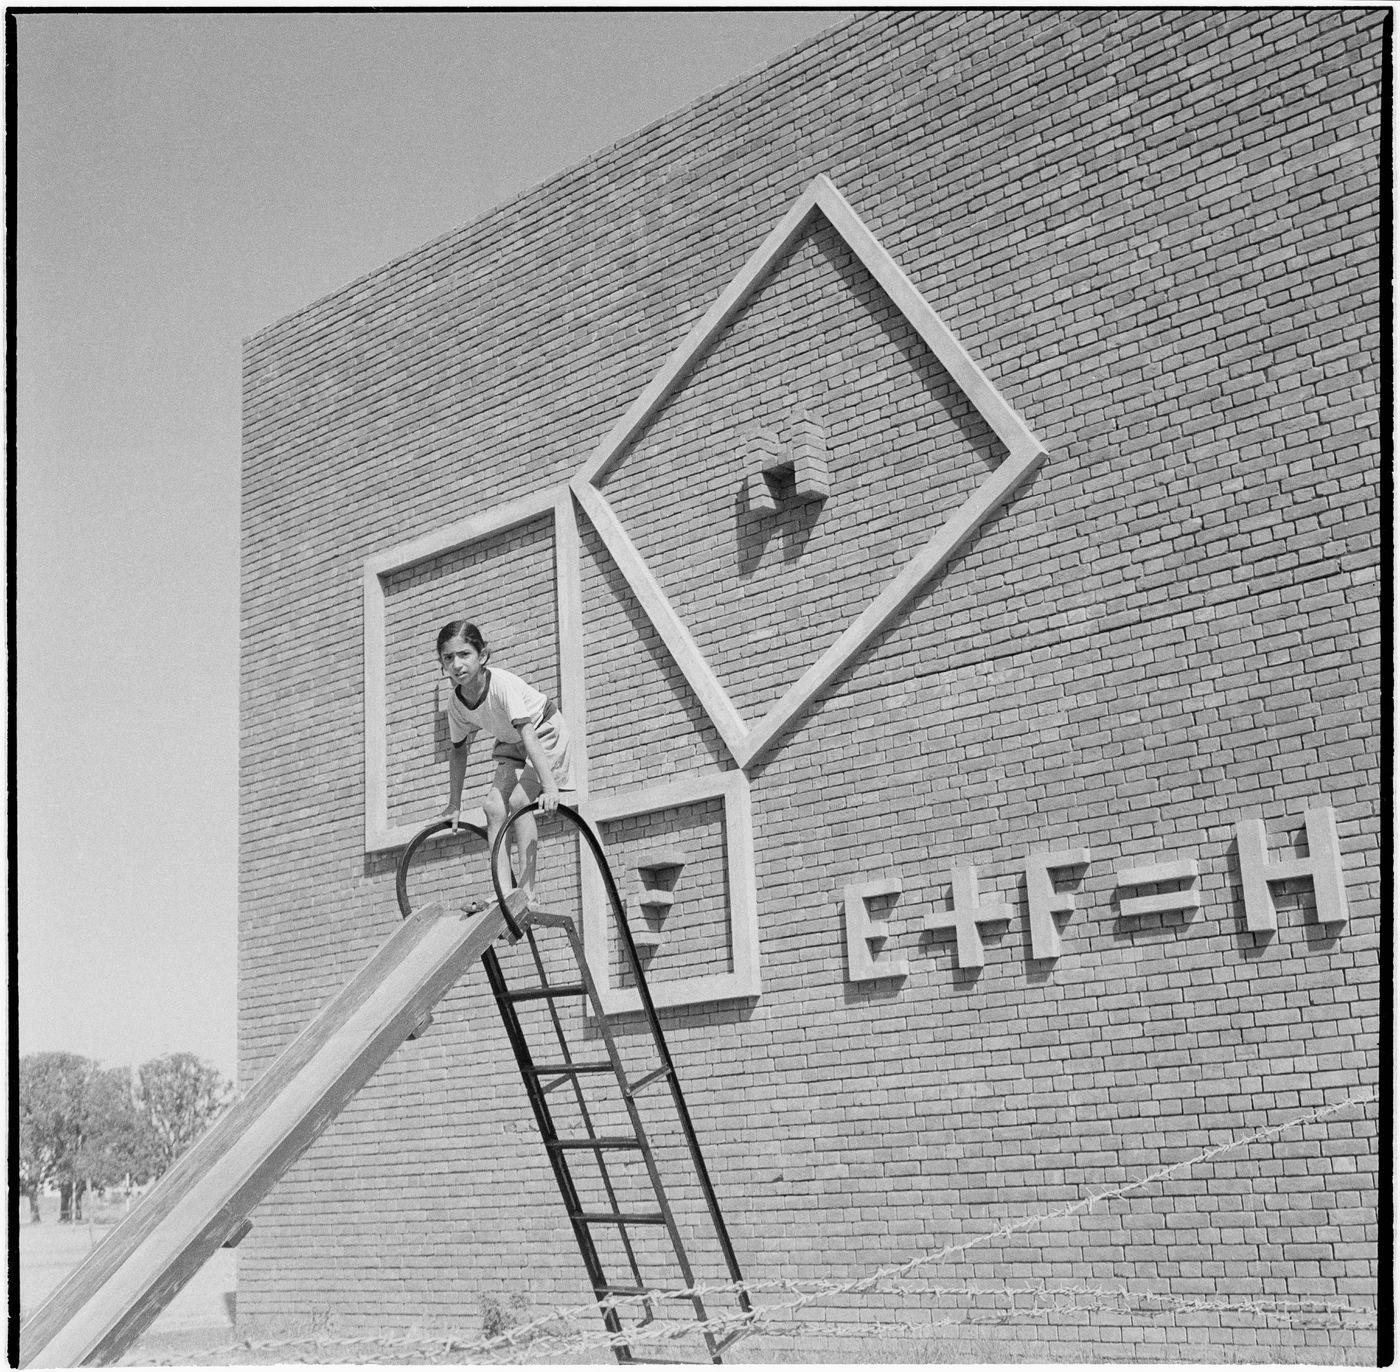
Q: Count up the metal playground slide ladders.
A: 1